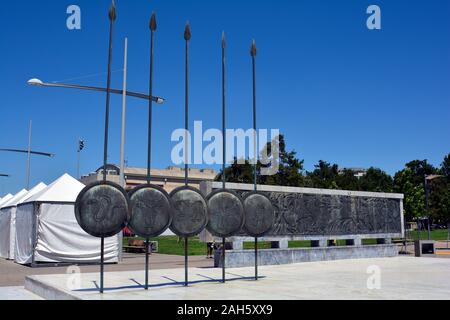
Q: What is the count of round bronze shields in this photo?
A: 5